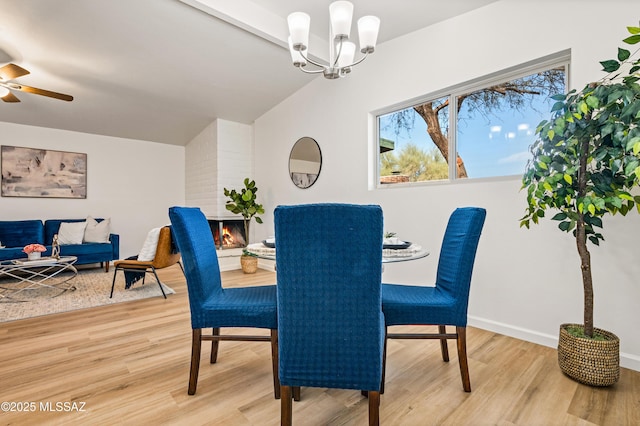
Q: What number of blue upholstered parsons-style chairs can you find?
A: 3